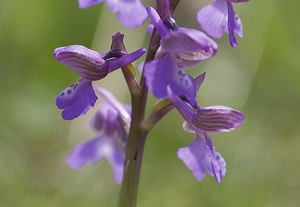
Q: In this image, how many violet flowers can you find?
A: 6